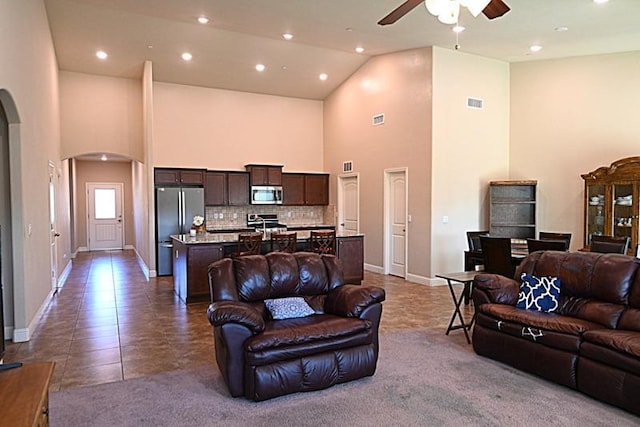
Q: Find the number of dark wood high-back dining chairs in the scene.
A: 5